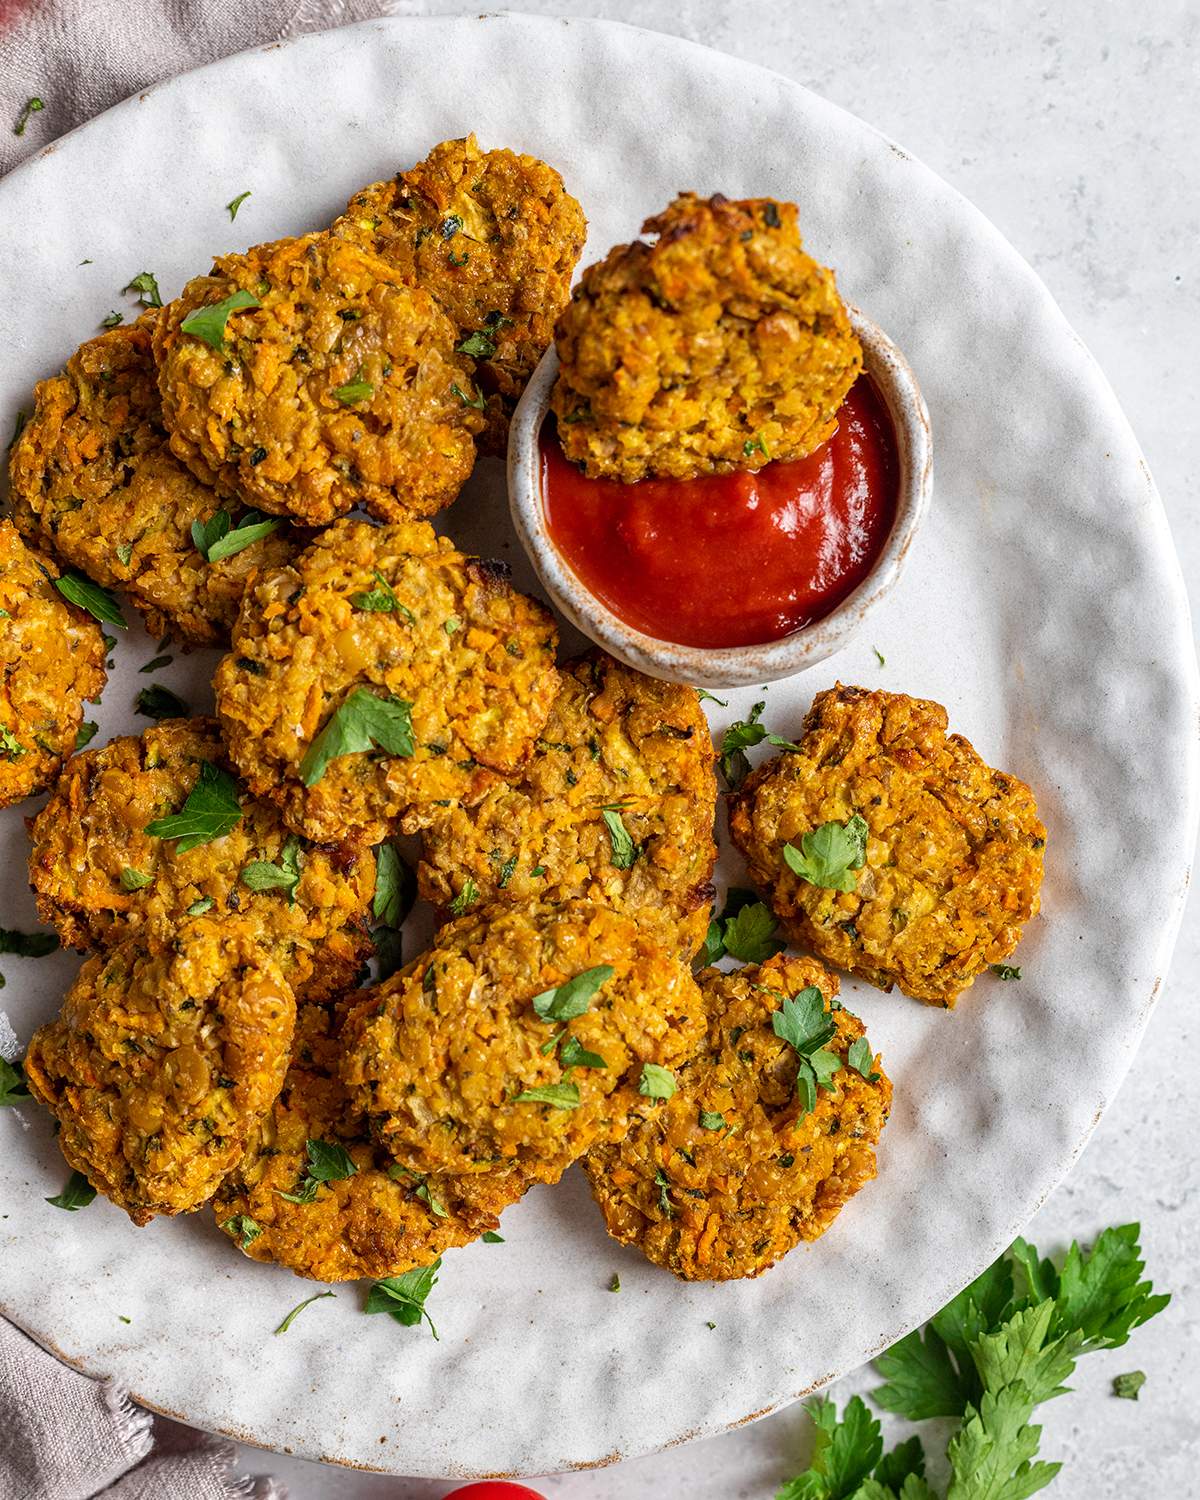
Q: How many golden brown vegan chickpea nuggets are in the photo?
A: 13